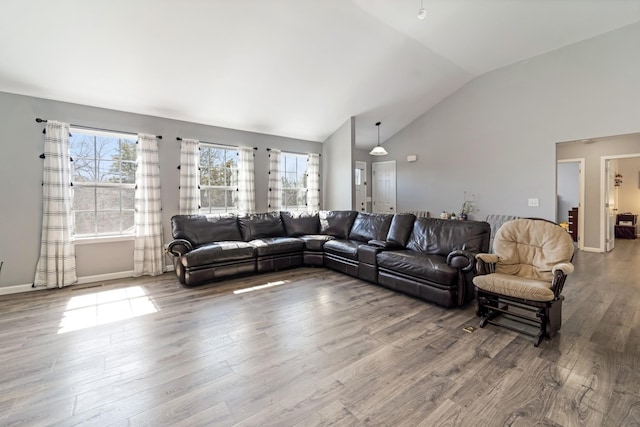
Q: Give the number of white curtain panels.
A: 6